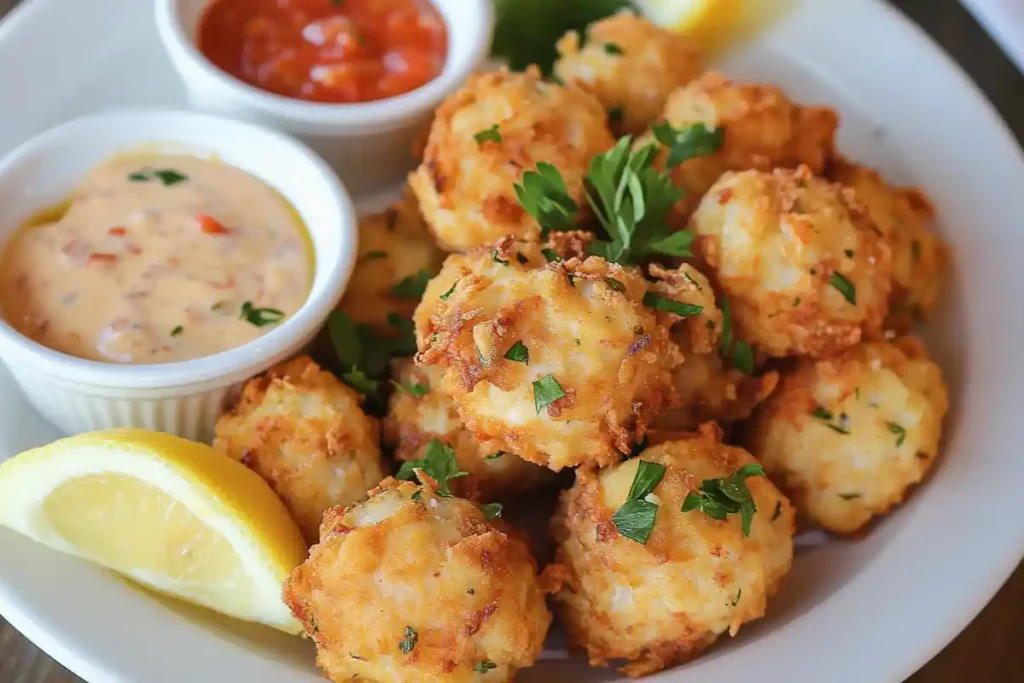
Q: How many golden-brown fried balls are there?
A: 13